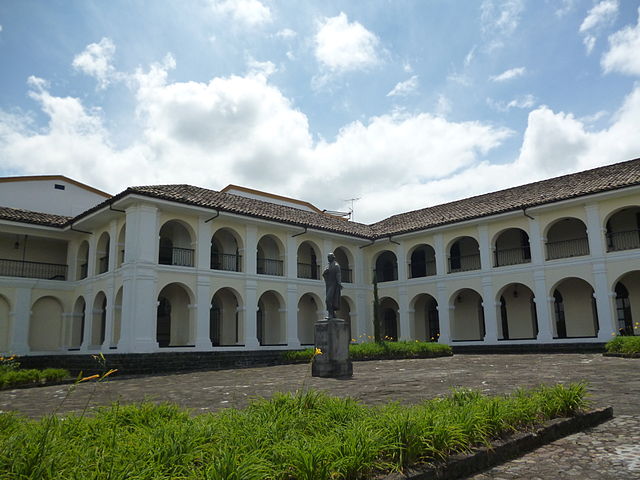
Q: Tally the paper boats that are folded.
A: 0